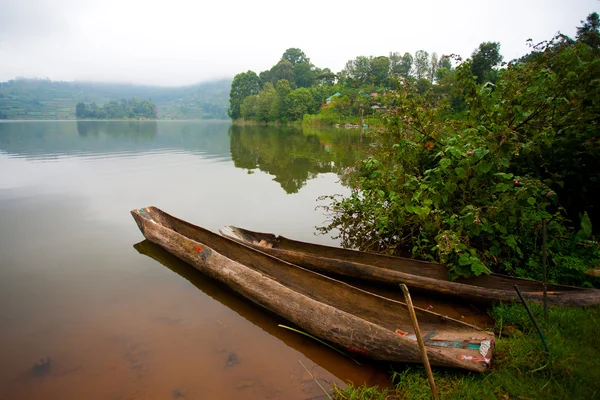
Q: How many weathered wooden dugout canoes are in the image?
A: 2